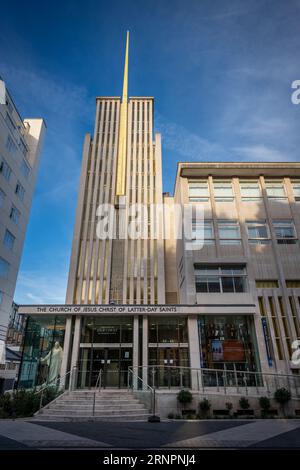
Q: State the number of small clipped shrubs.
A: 6